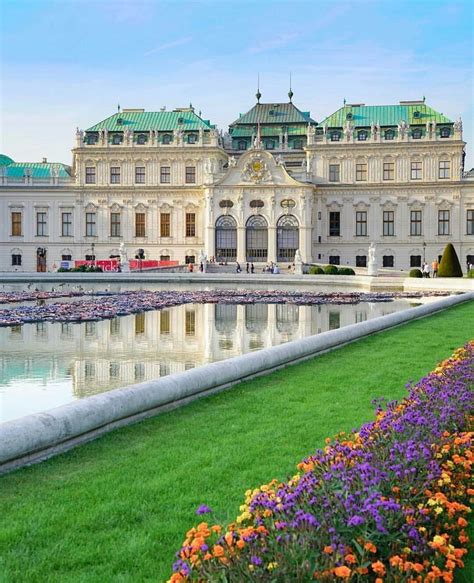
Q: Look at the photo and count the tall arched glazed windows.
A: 3